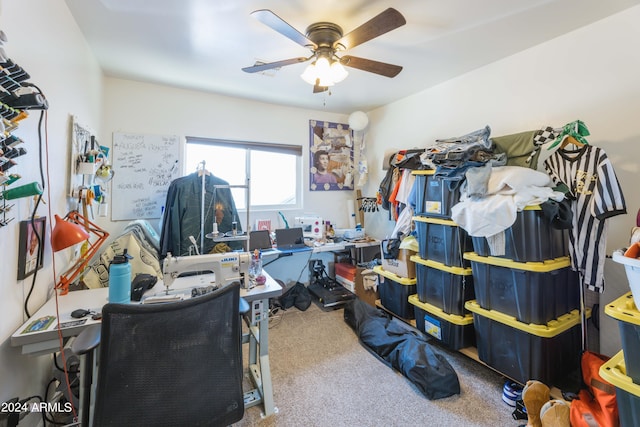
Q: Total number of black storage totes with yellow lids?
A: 10